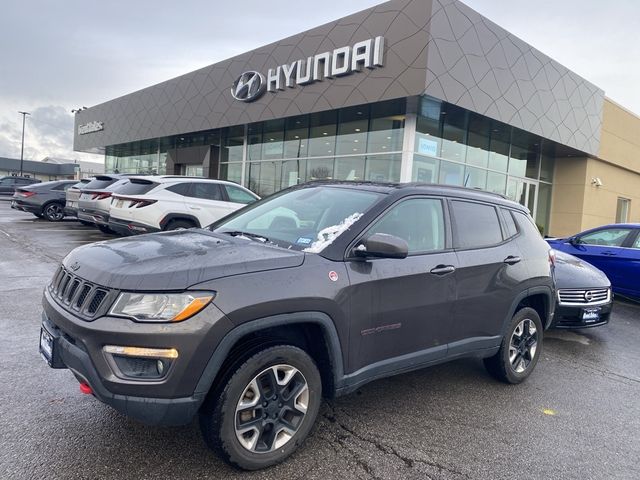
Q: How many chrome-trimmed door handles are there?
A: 2